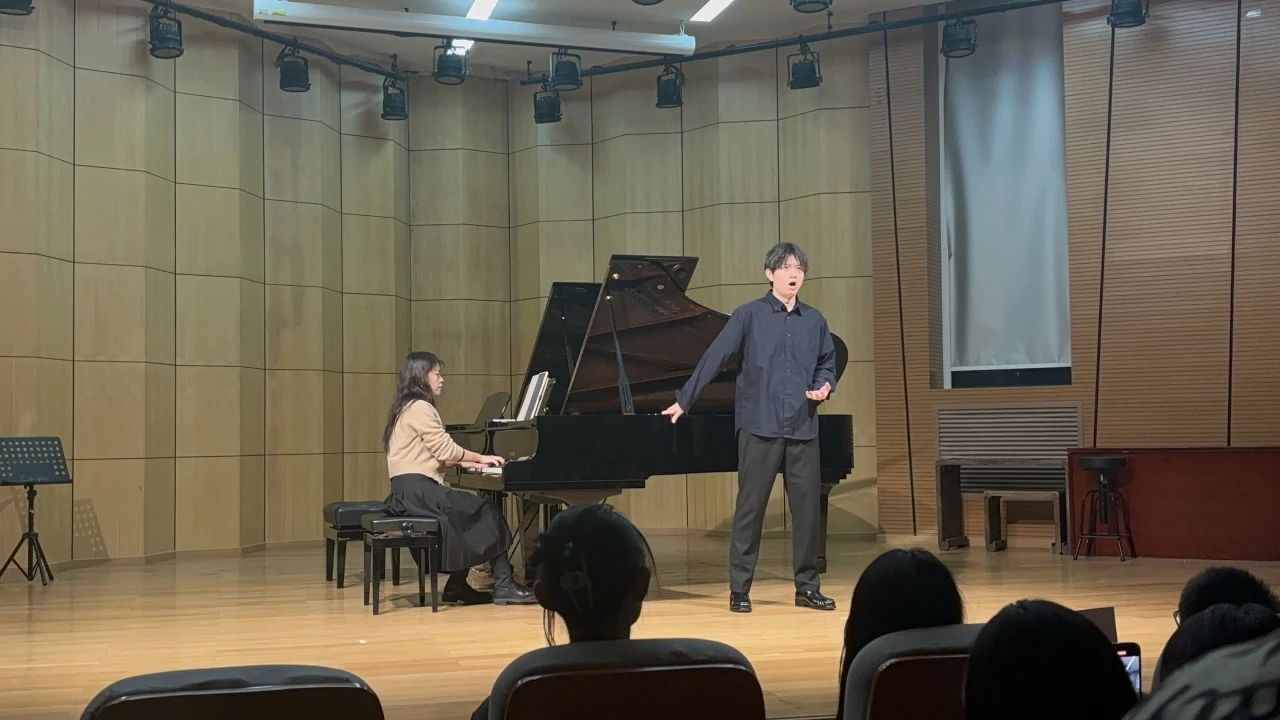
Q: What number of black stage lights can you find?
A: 13